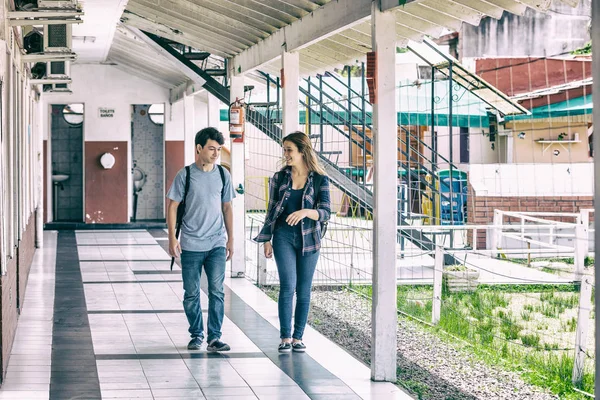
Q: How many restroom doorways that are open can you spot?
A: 2